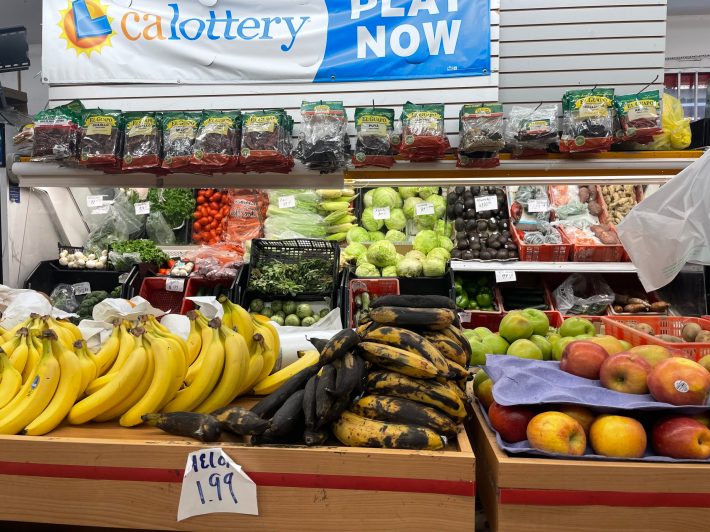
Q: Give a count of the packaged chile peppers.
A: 13